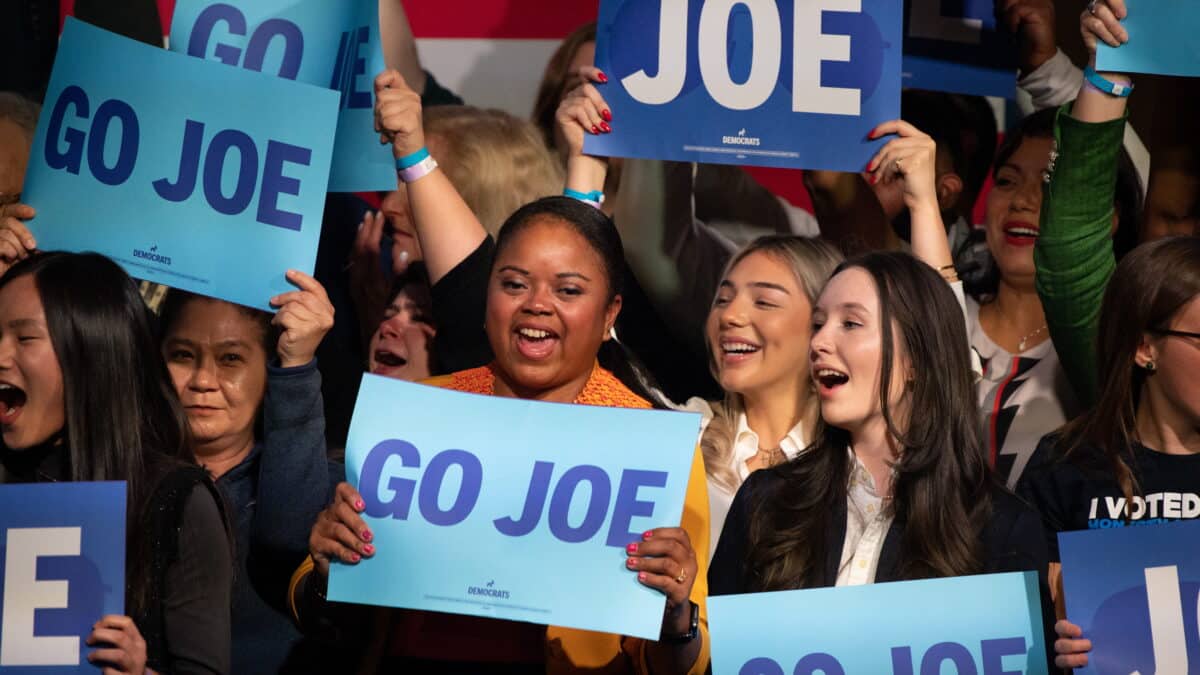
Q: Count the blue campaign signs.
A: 9